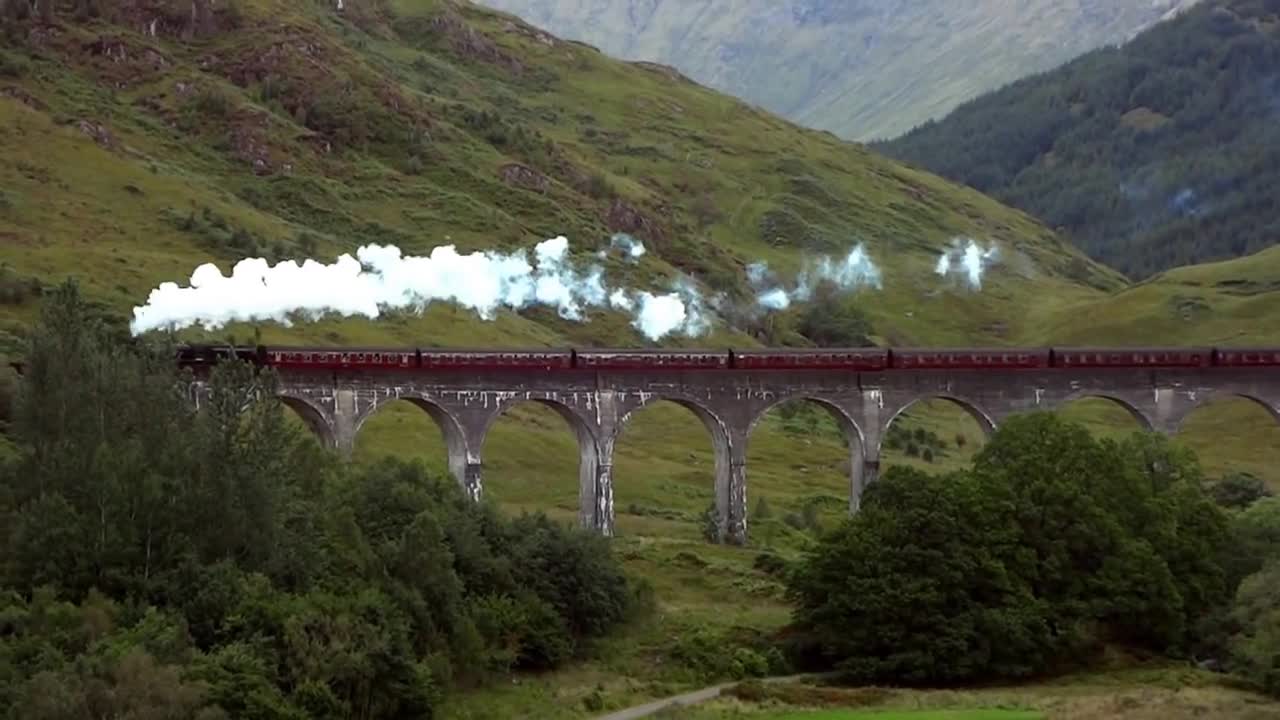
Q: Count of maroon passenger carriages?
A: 7